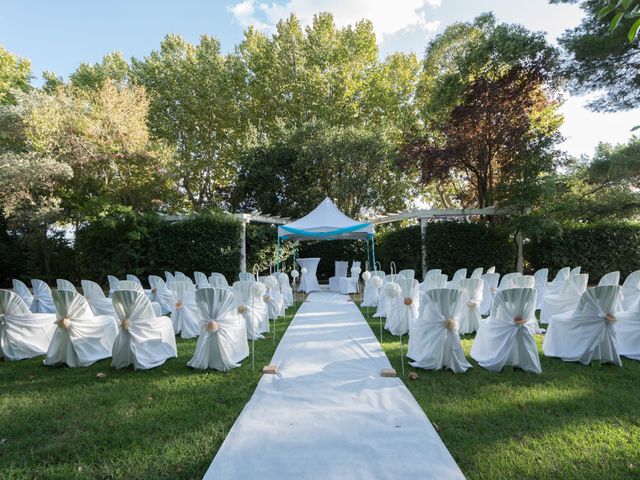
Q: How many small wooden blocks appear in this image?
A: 2